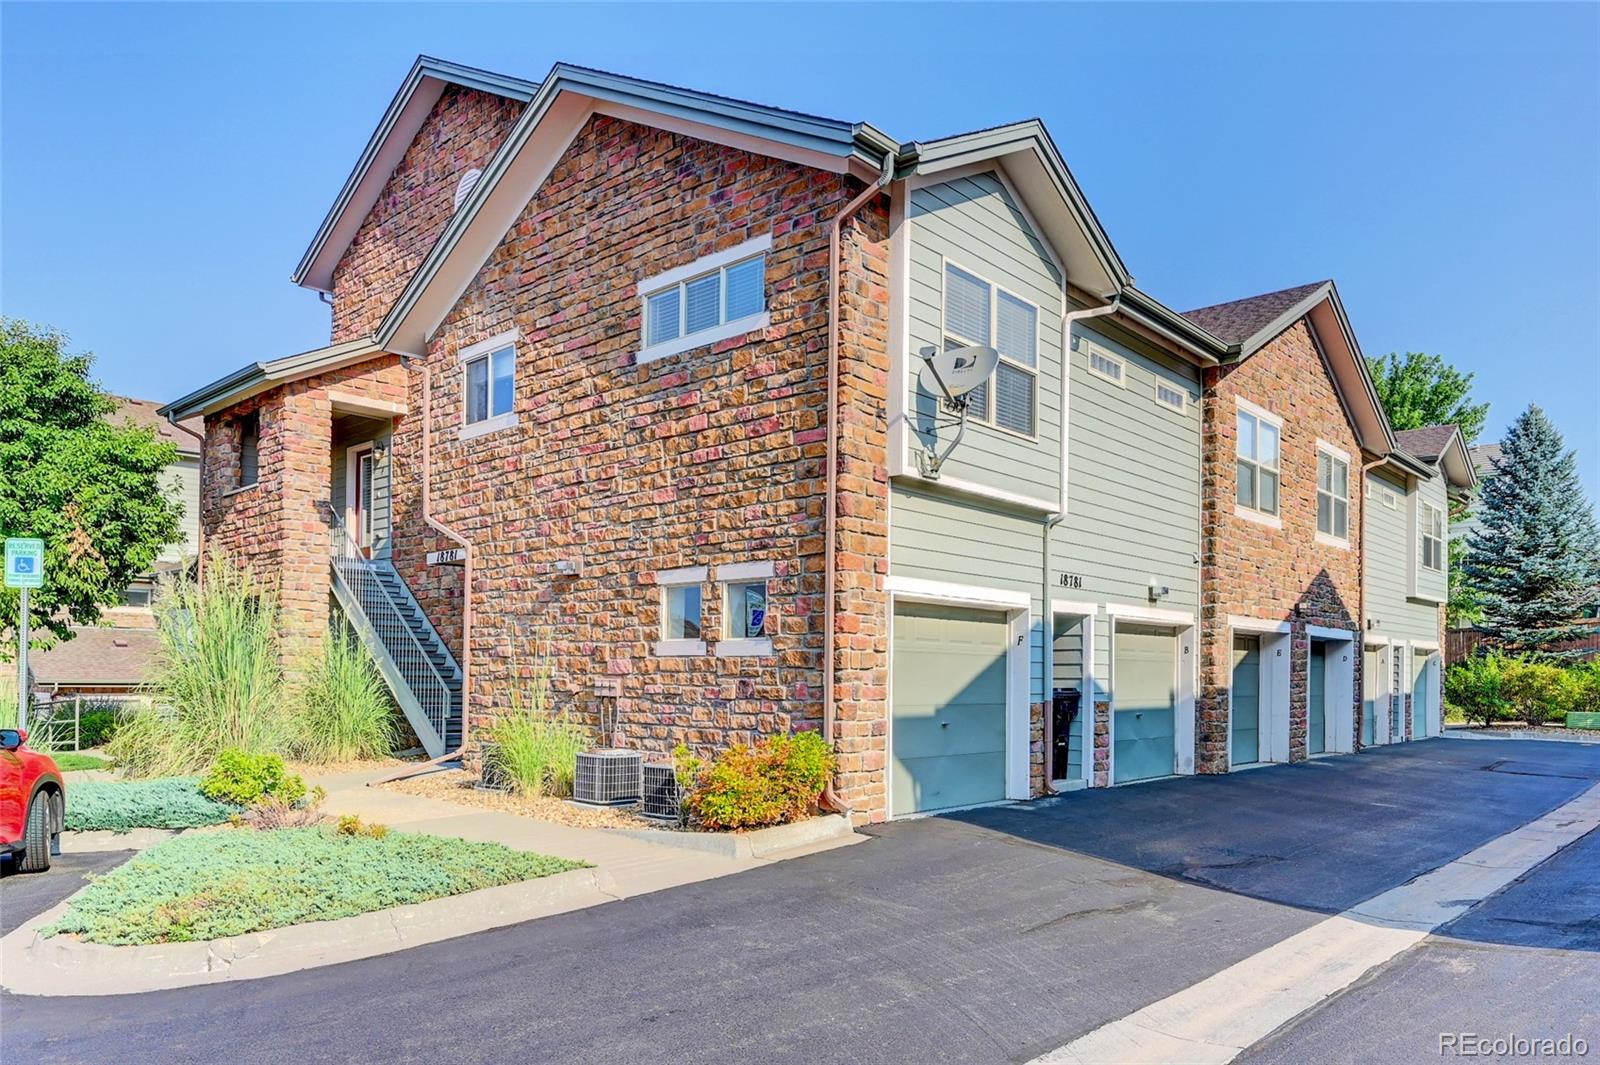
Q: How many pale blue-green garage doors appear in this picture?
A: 6